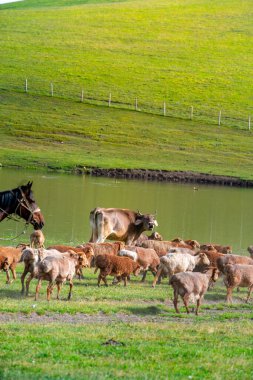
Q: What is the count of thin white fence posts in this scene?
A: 9